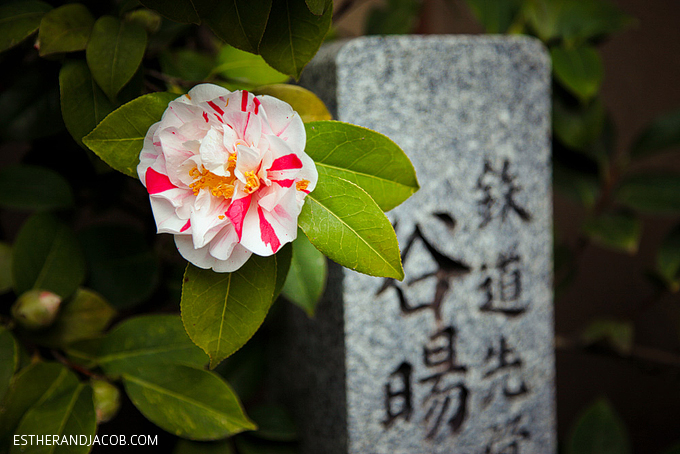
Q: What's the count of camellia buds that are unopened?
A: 2